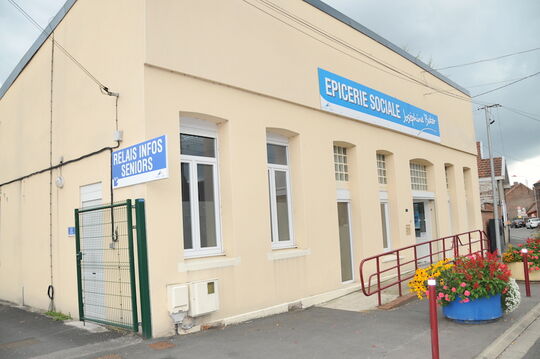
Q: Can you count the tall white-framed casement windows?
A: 2